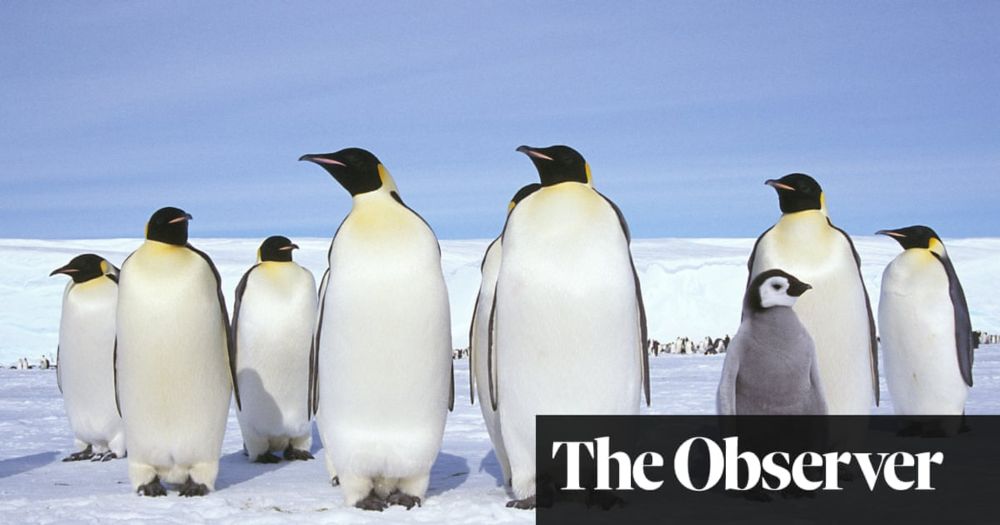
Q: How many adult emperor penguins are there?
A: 8